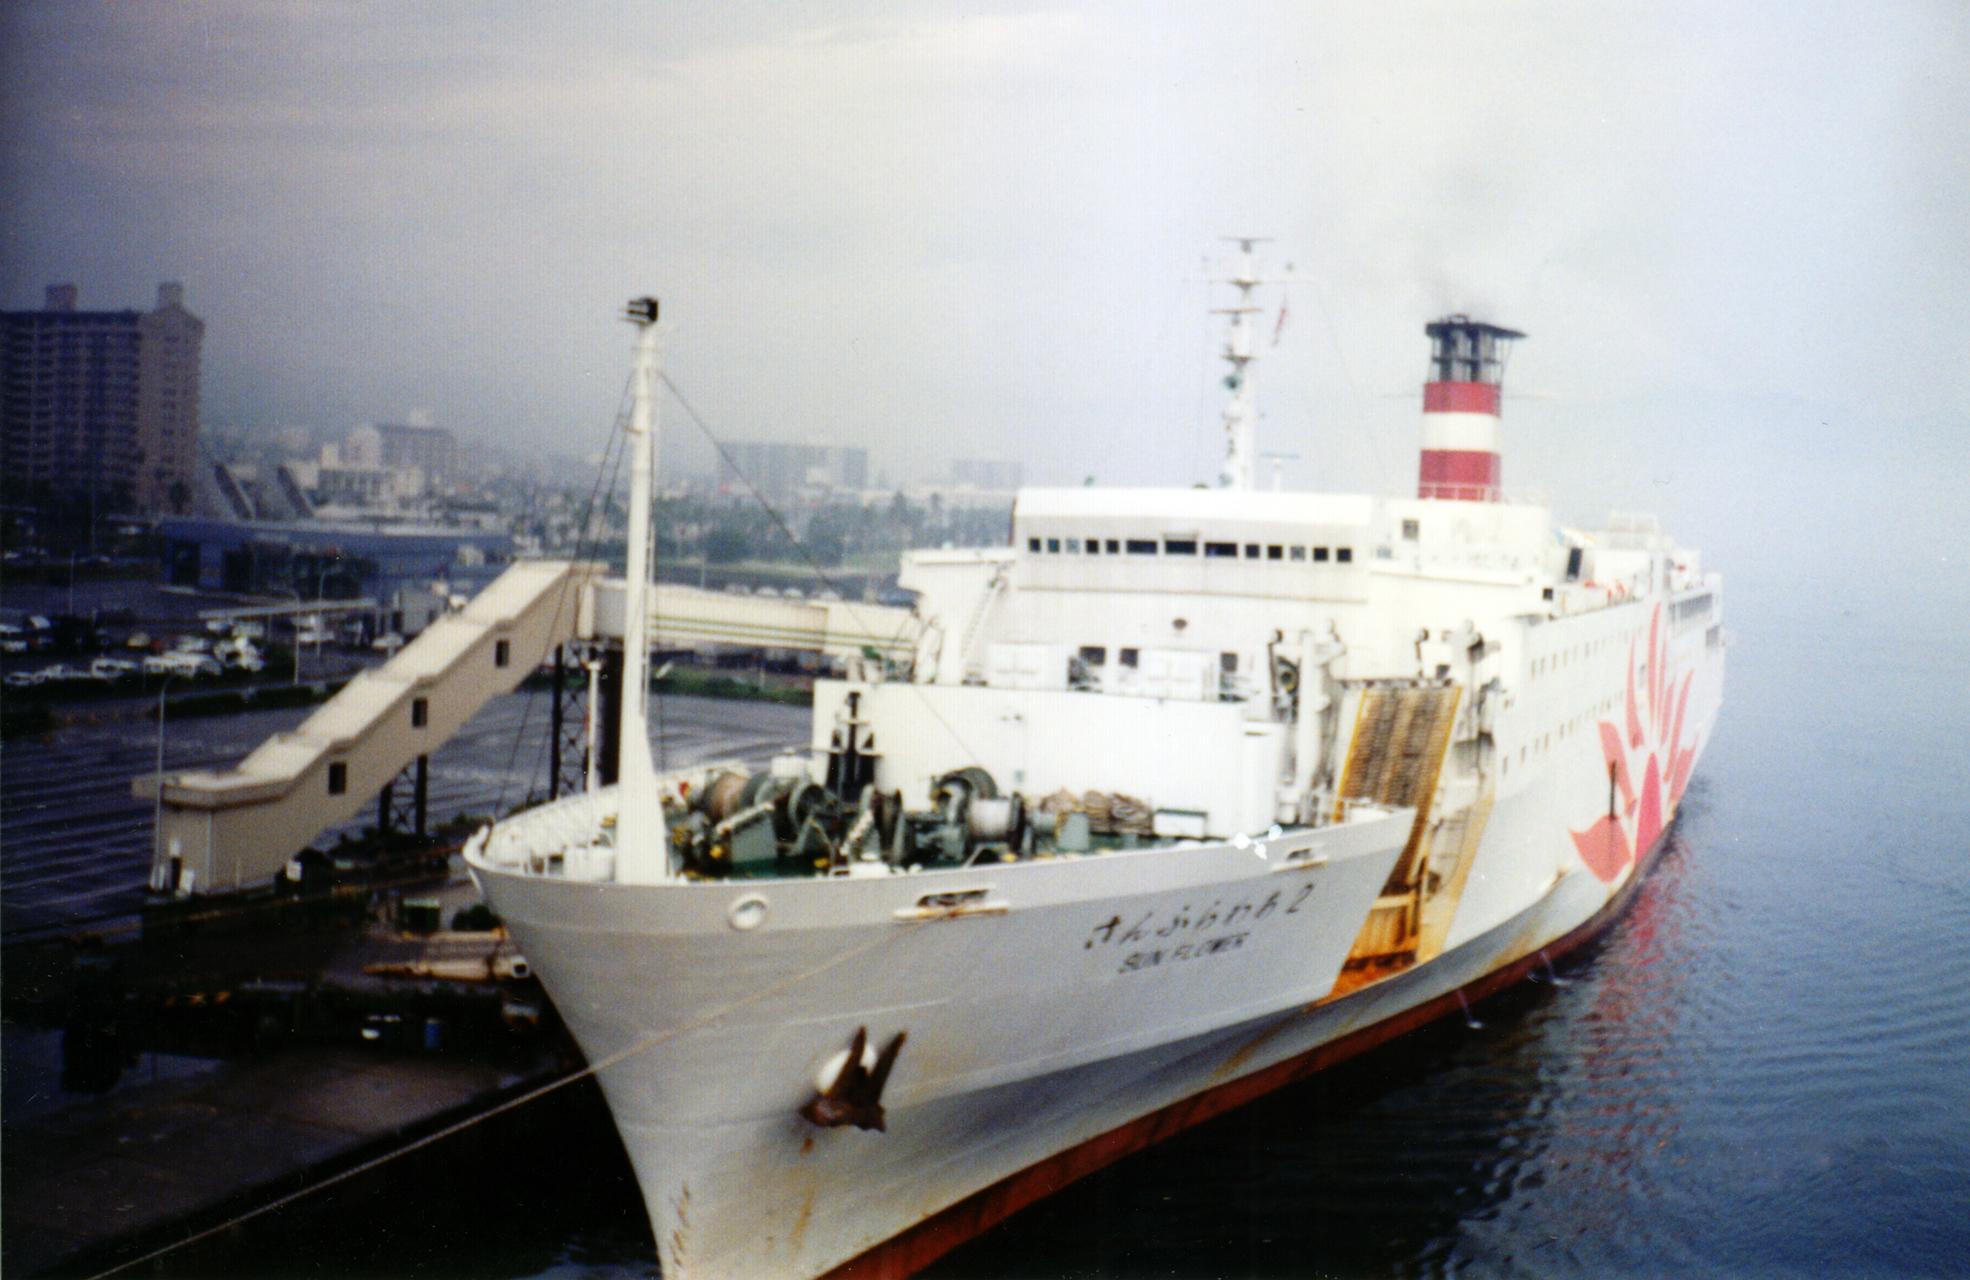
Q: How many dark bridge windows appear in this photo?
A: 13